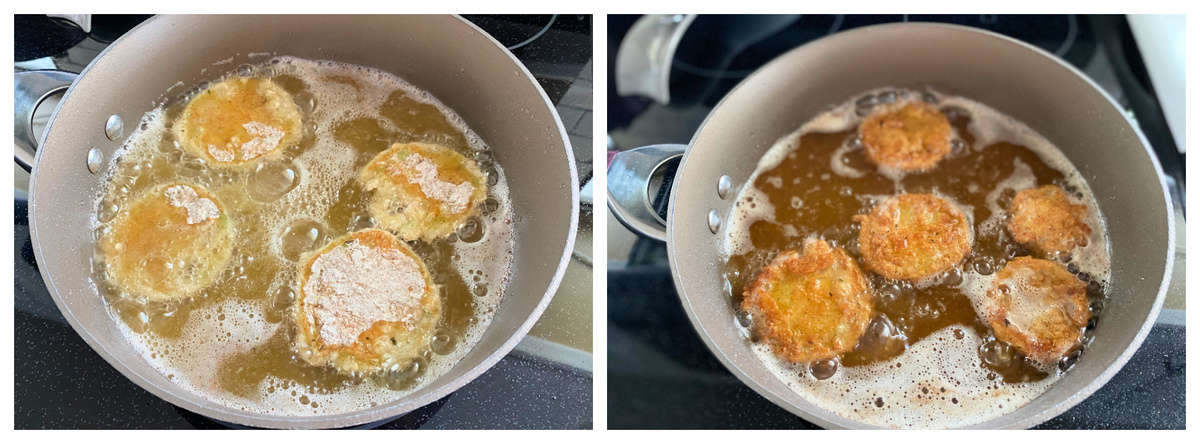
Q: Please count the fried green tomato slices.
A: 9